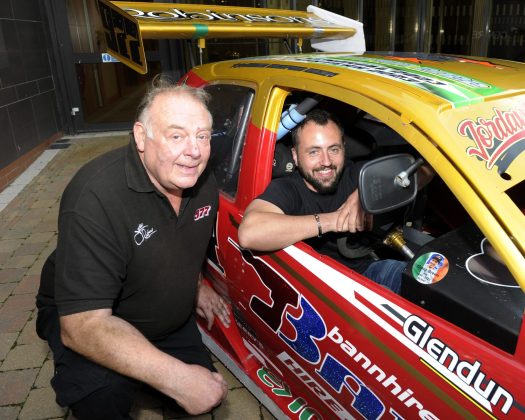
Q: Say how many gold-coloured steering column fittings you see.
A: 1